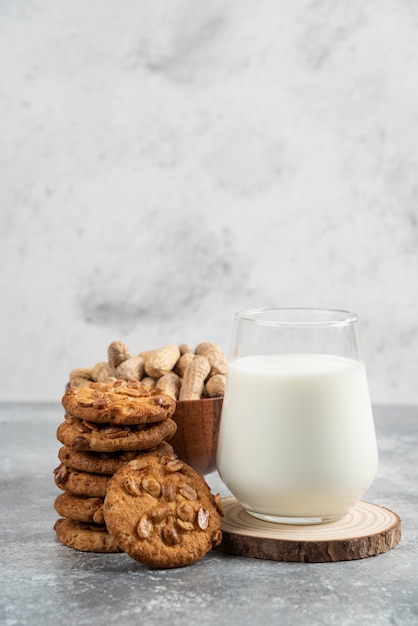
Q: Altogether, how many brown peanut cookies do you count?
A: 7